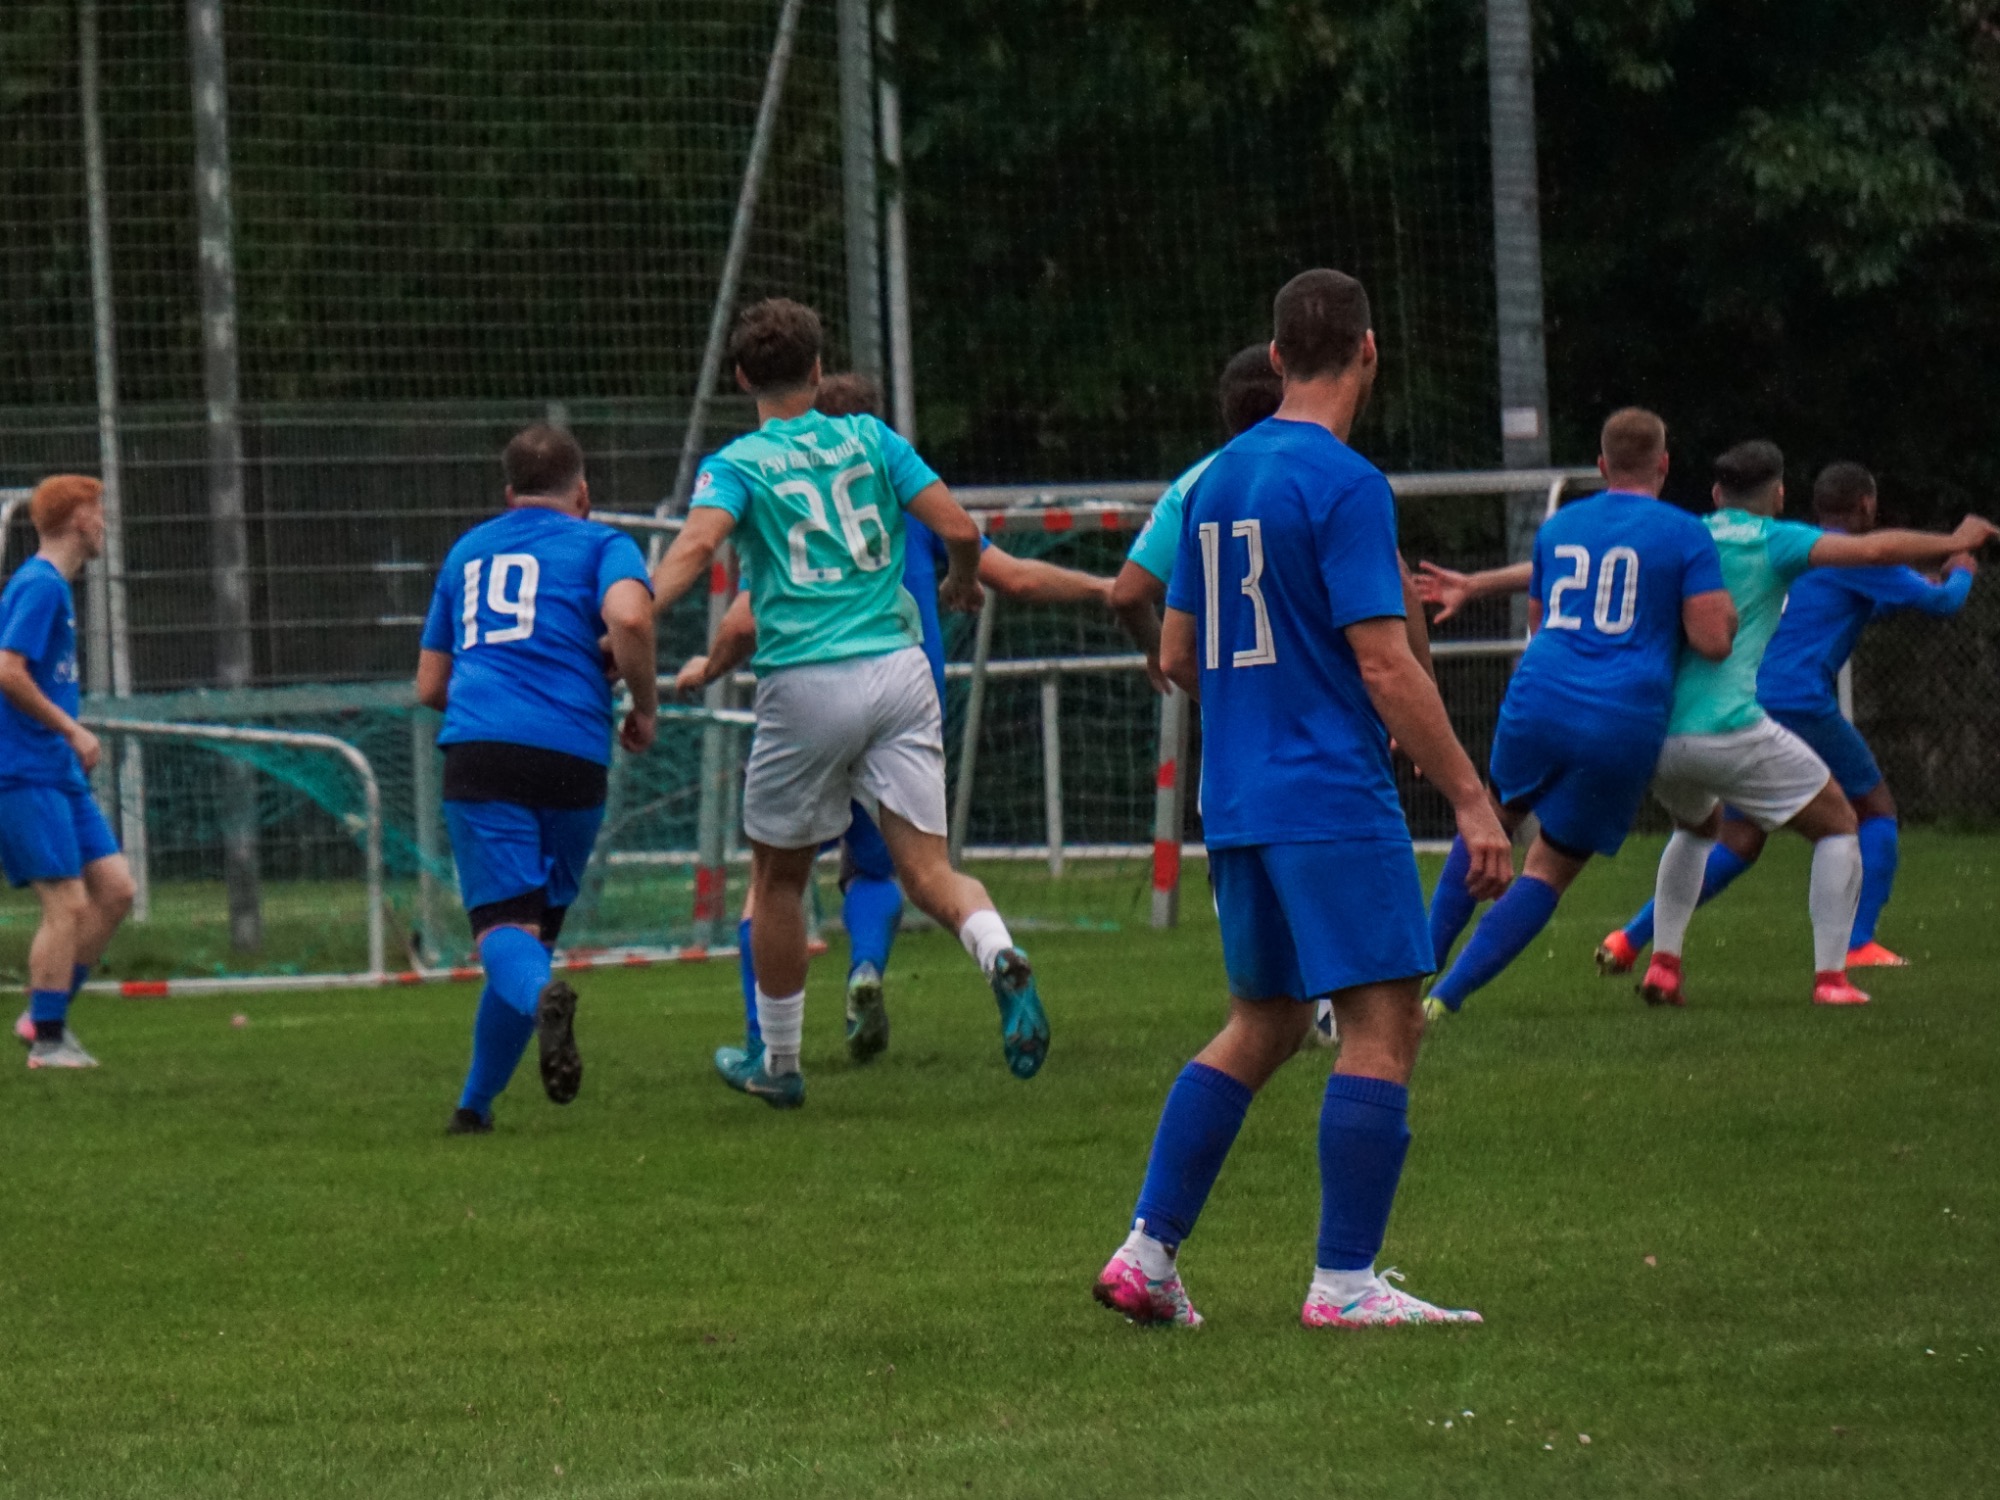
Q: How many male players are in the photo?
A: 9